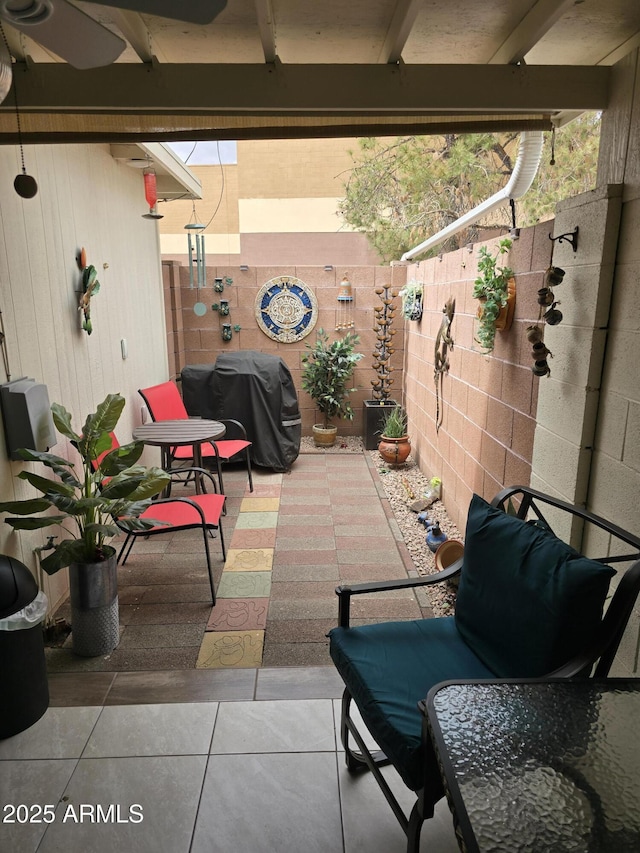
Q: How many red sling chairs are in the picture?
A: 2